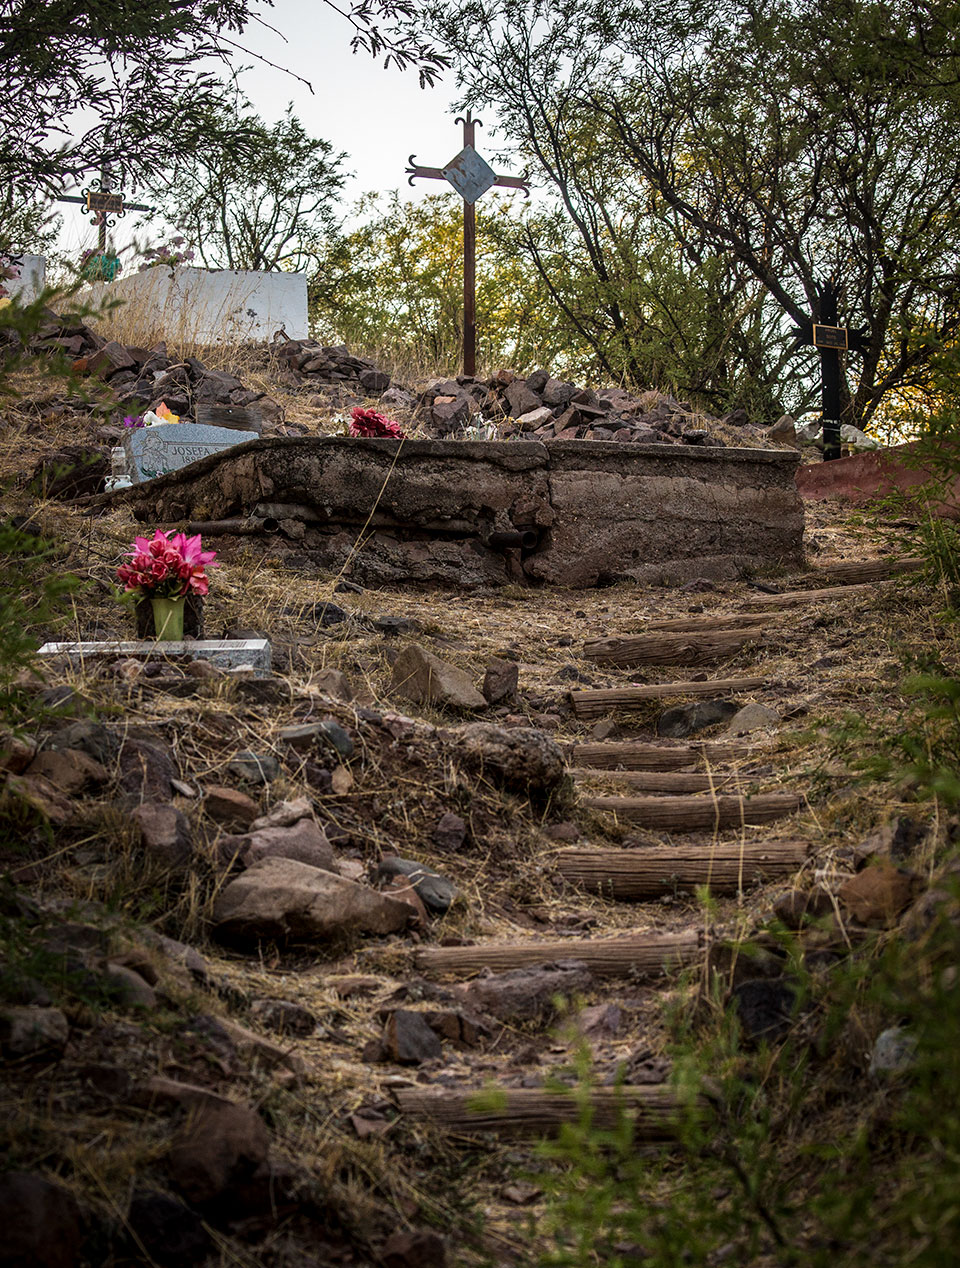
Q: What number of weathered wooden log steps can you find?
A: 11